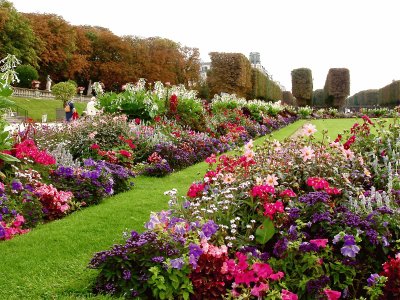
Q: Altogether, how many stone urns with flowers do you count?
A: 2